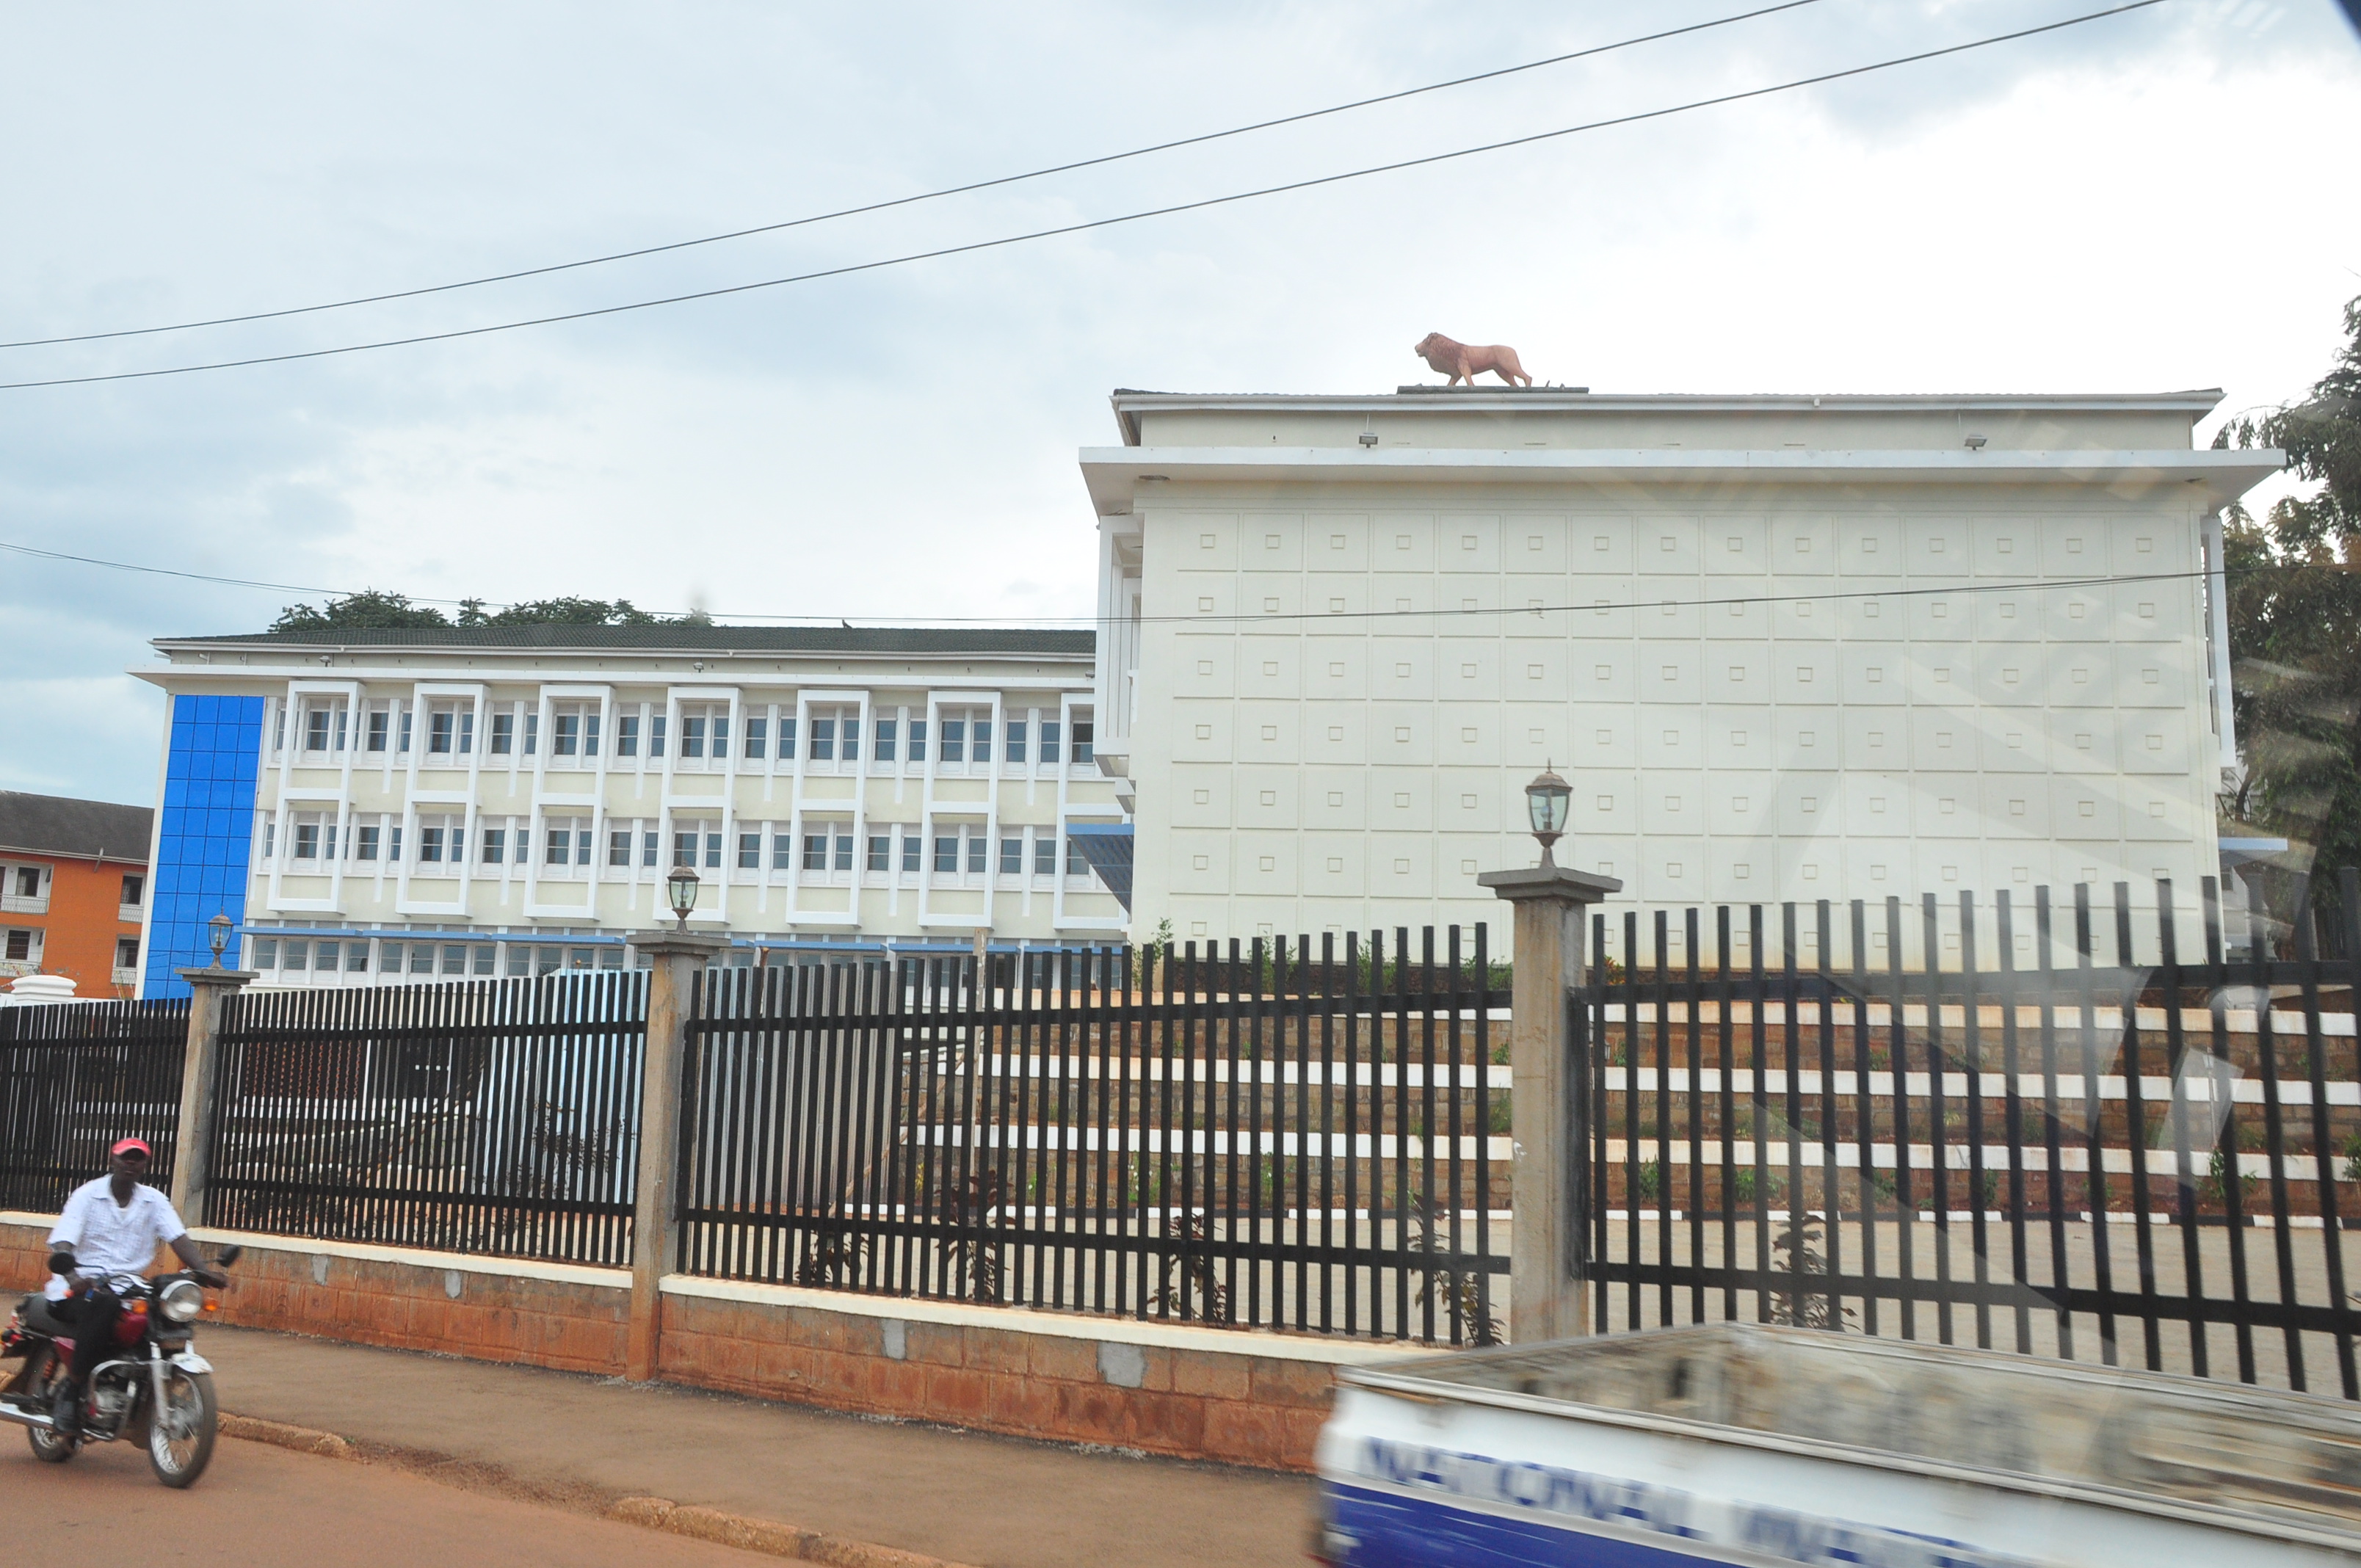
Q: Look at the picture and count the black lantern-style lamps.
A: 3